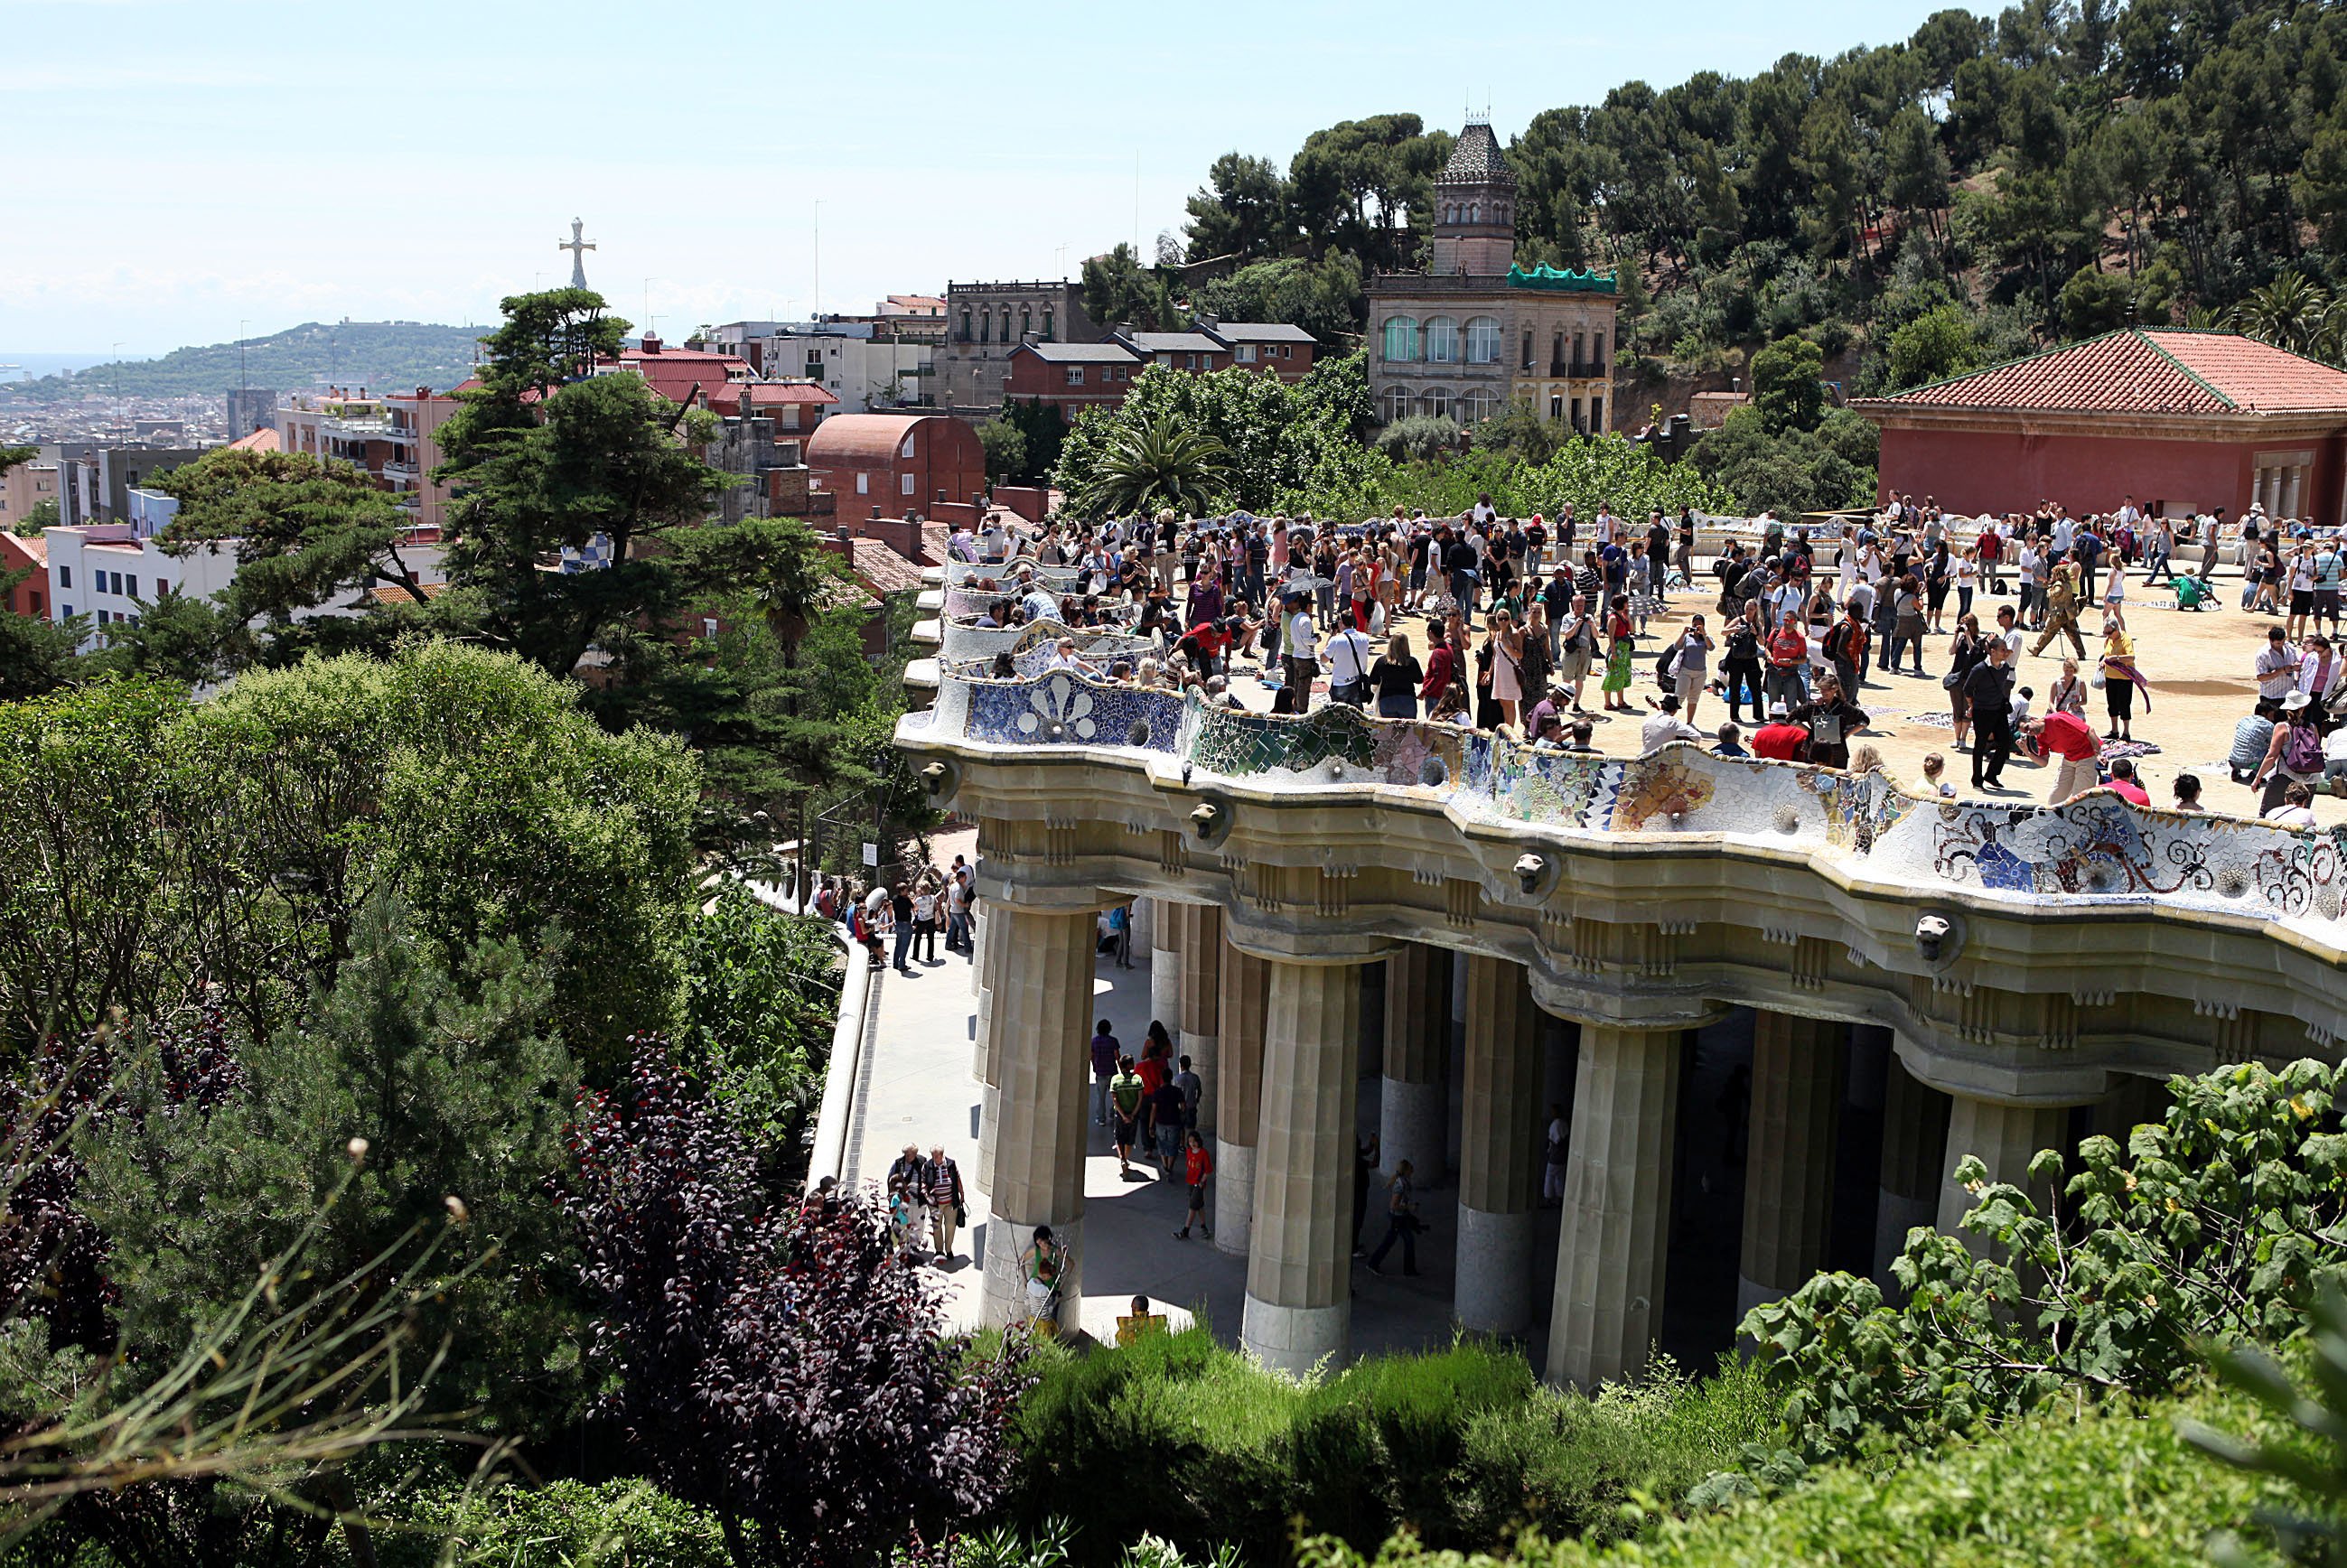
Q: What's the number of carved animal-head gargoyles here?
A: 4